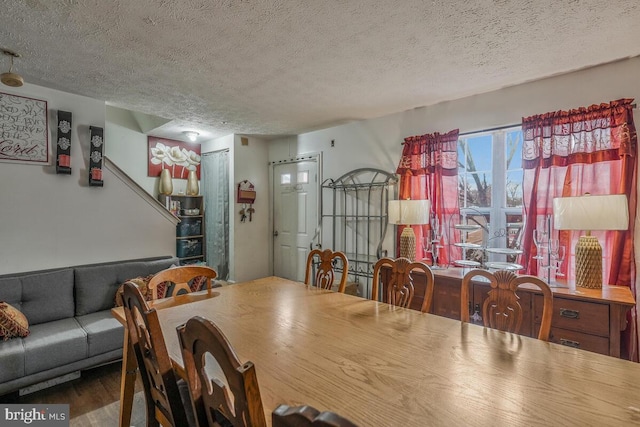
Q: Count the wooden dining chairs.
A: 7